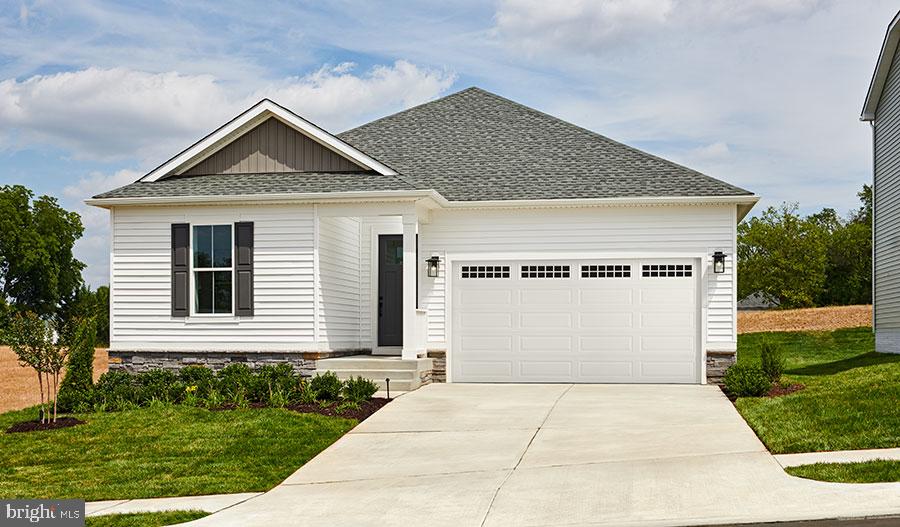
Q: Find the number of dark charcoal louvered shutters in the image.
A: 2